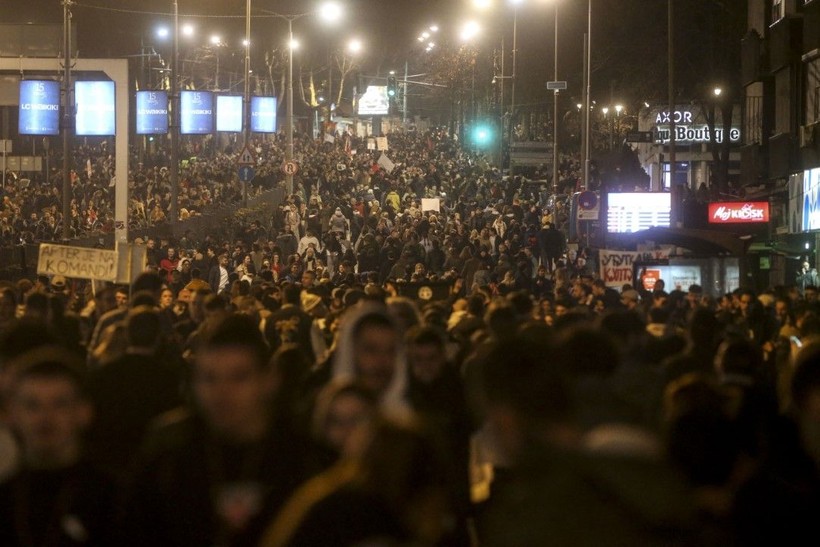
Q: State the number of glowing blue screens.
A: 6